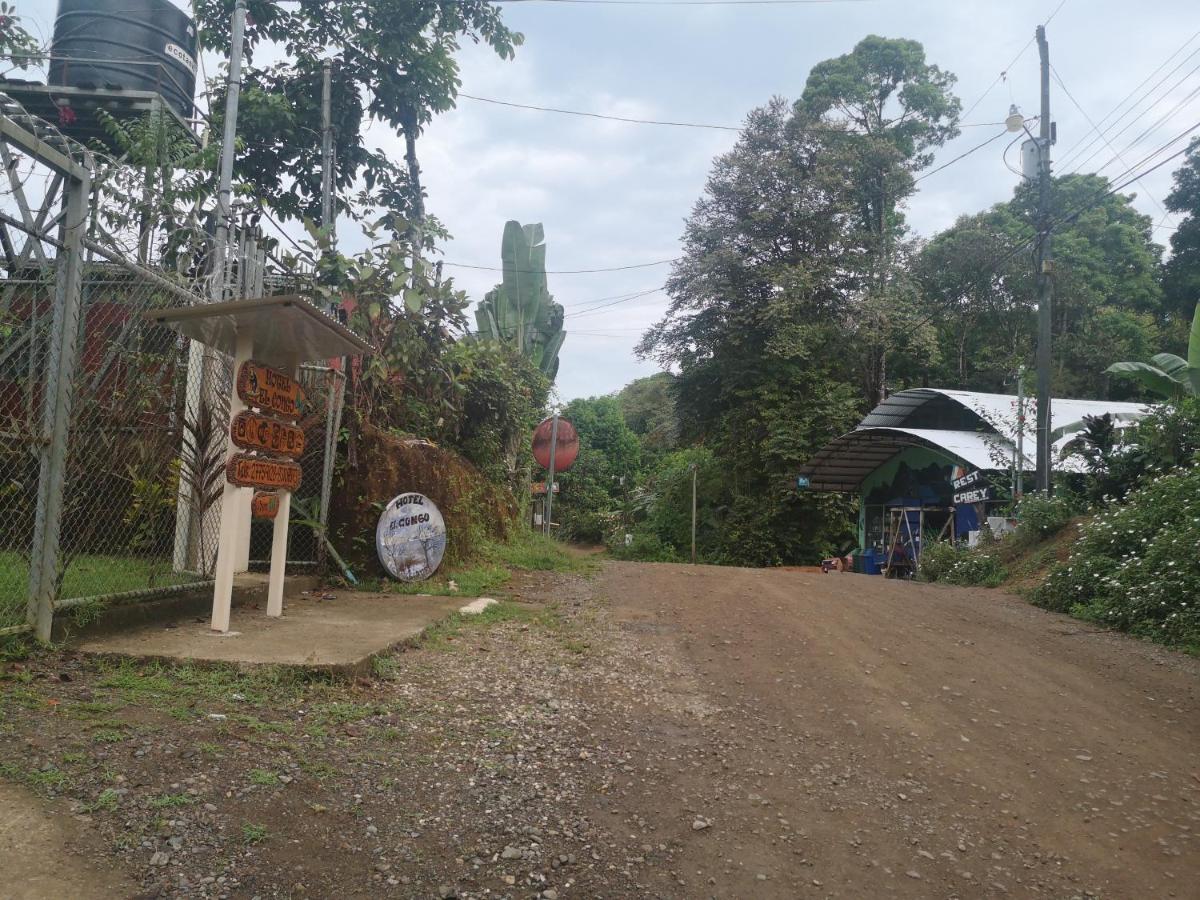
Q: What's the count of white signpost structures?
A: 1